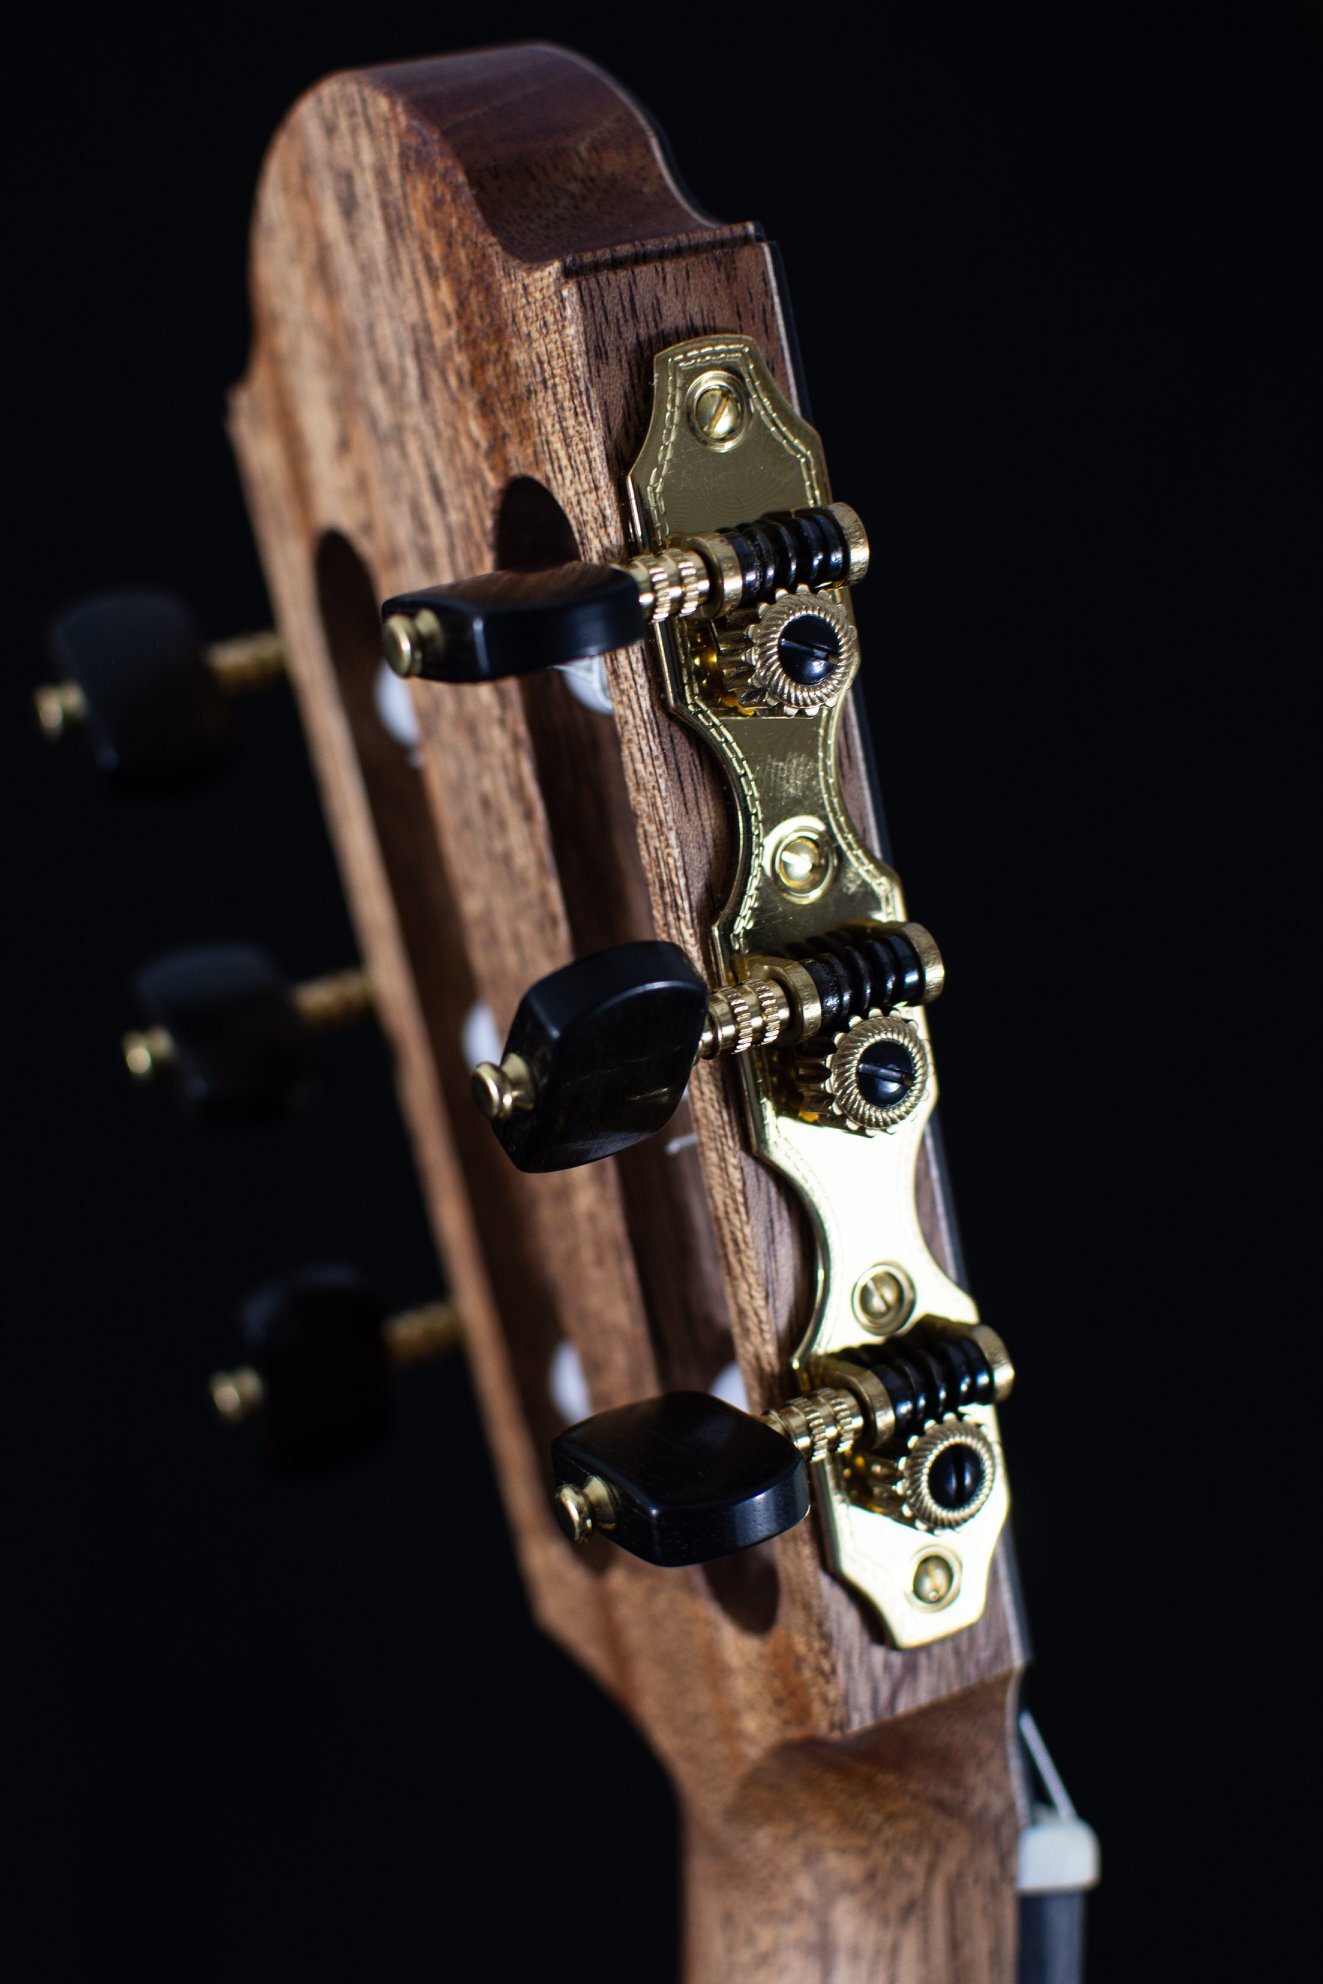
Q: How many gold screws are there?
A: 4